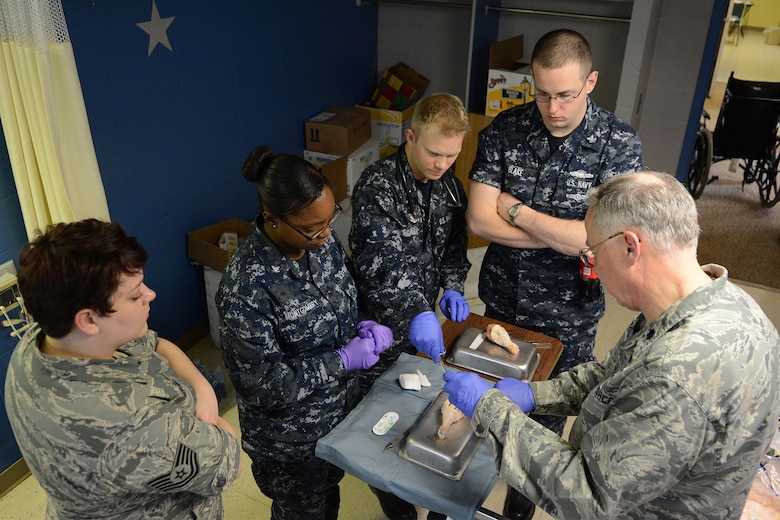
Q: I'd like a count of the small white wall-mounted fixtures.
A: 1